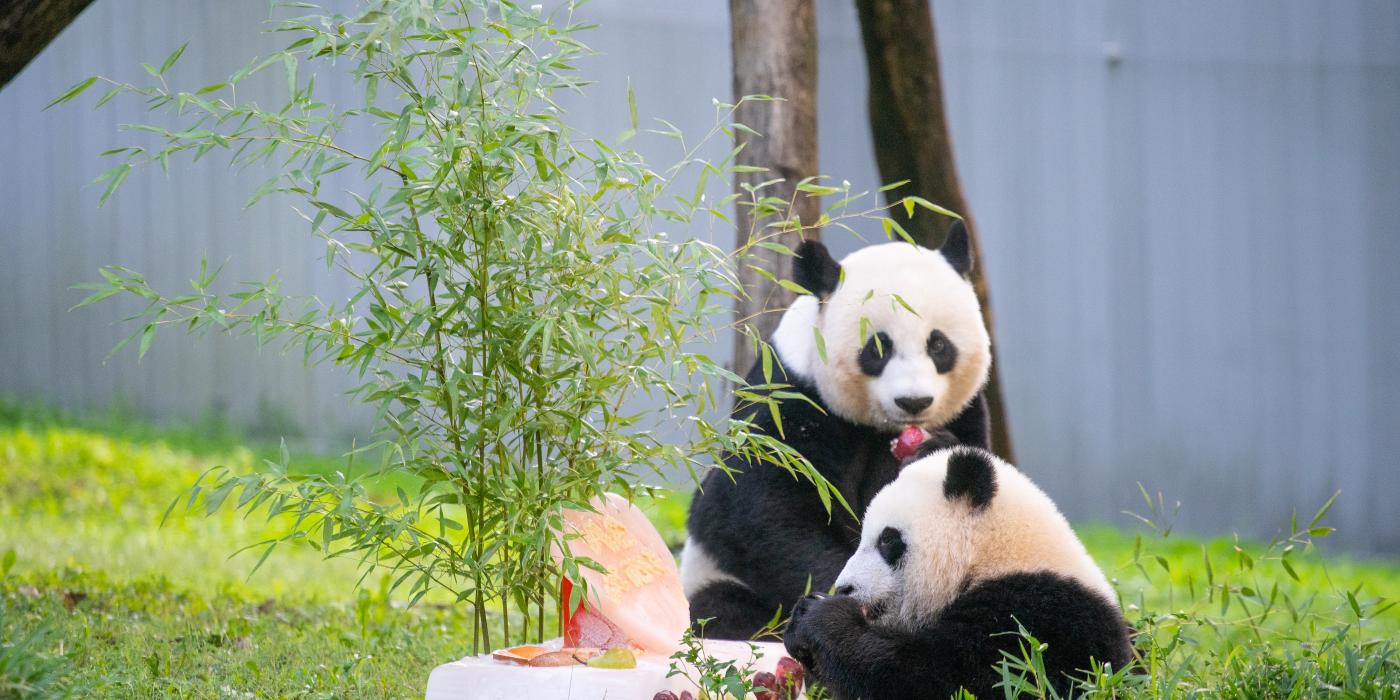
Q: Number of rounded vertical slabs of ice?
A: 1